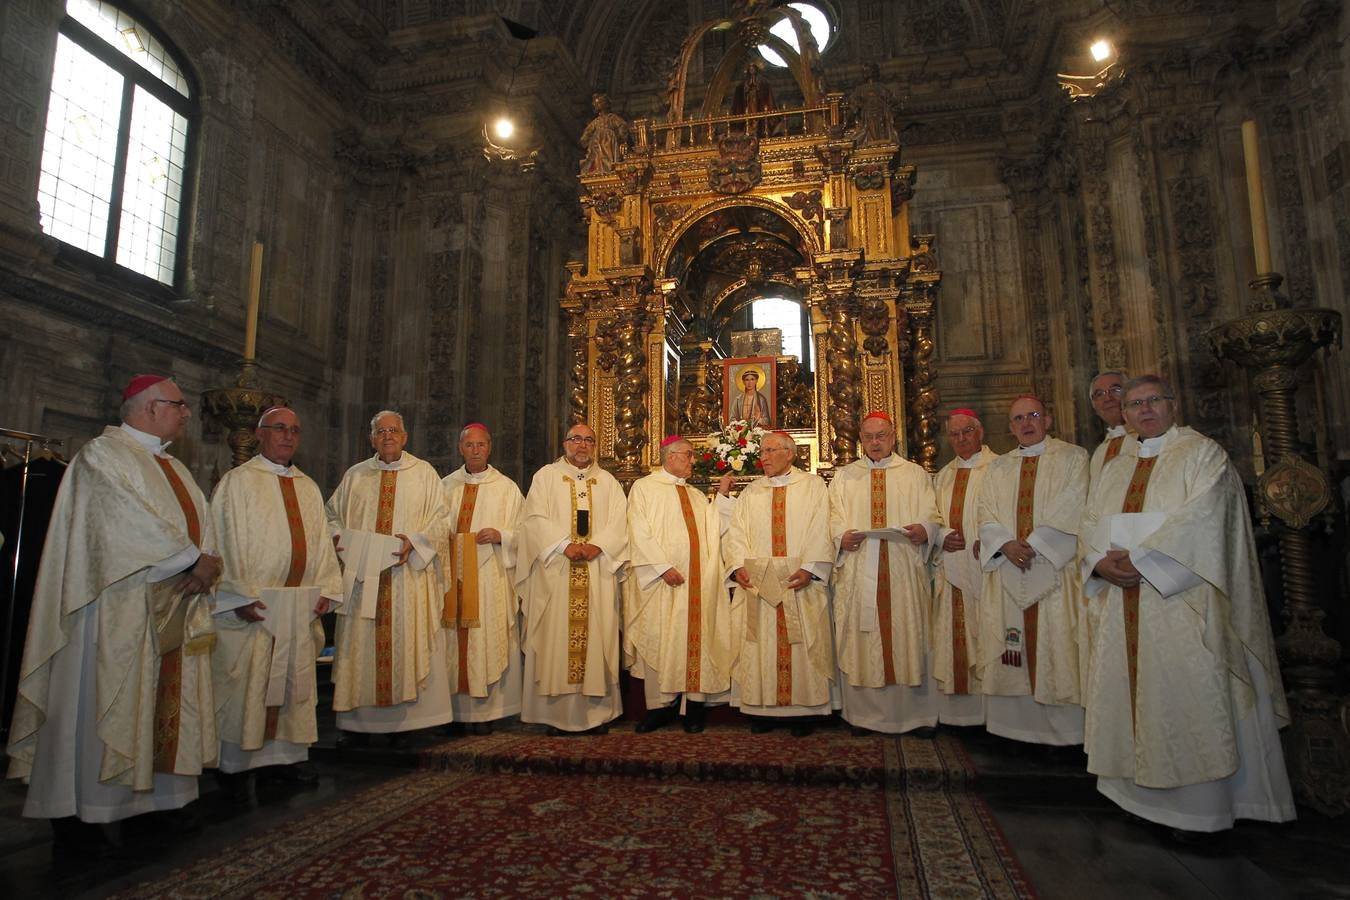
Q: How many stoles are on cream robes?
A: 12